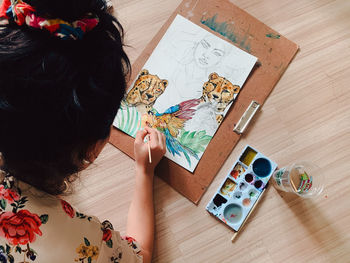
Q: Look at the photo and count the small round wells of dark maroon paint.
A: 2